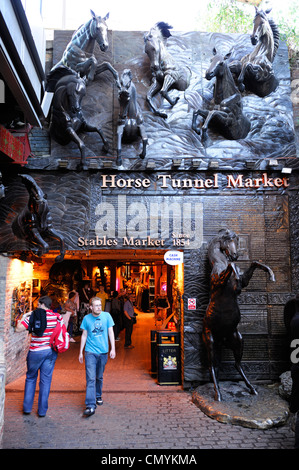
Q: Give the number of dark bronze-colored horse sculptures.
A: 8